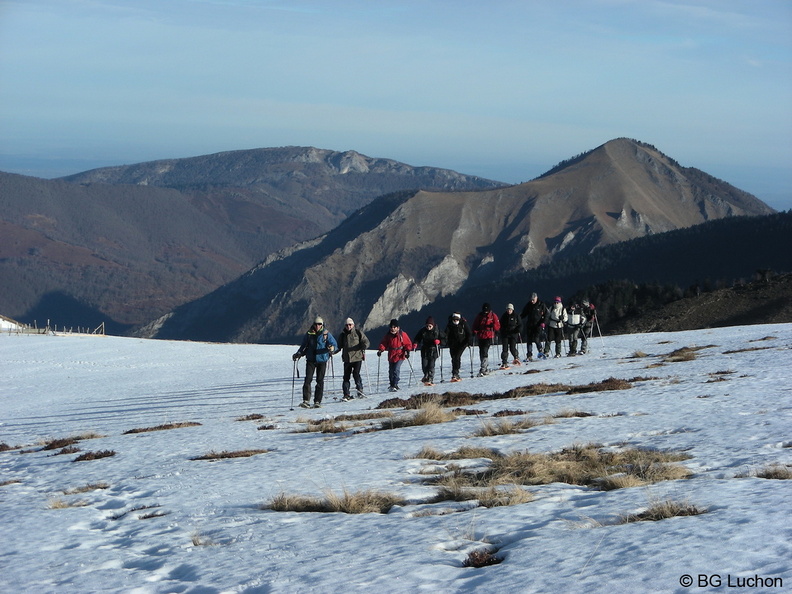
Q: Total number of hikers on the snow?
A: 11